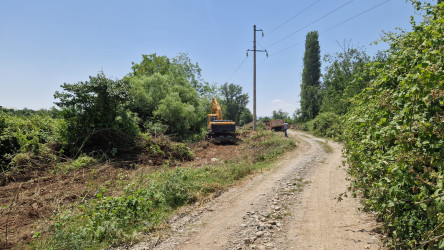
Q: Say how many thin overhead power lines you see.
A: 3